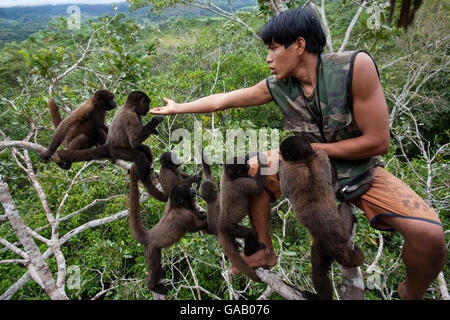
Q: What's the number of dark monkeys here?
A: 7